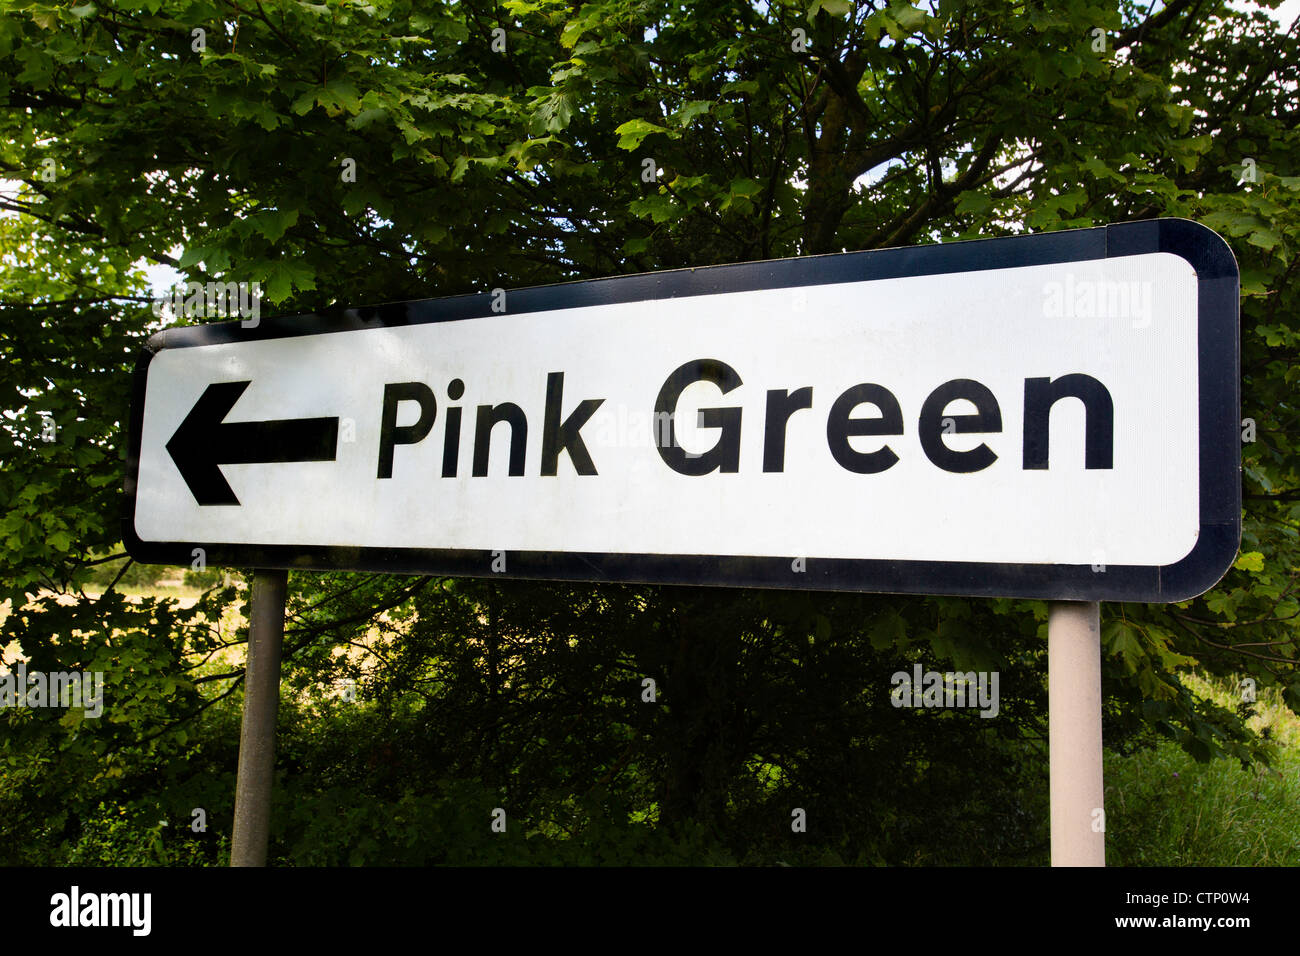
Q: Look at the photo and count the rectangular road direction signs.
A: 1